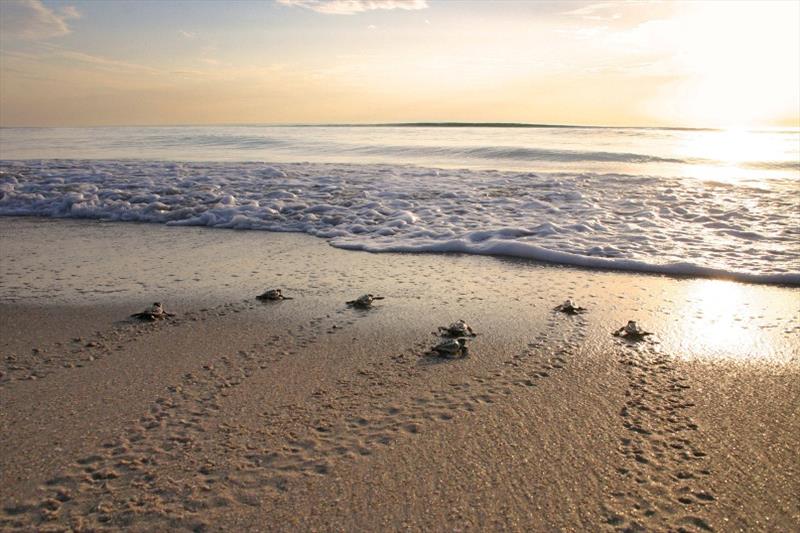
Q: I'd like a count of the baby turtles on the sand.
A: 7